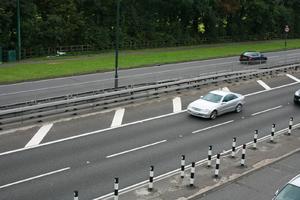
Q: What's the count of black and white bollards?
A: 12